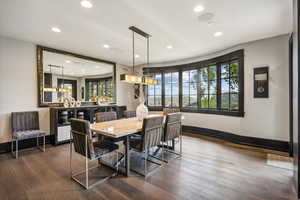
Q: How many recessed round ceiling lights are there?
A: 7